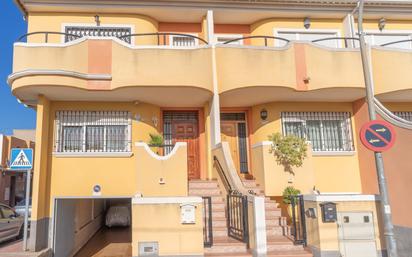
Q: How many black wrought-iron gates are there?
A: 2